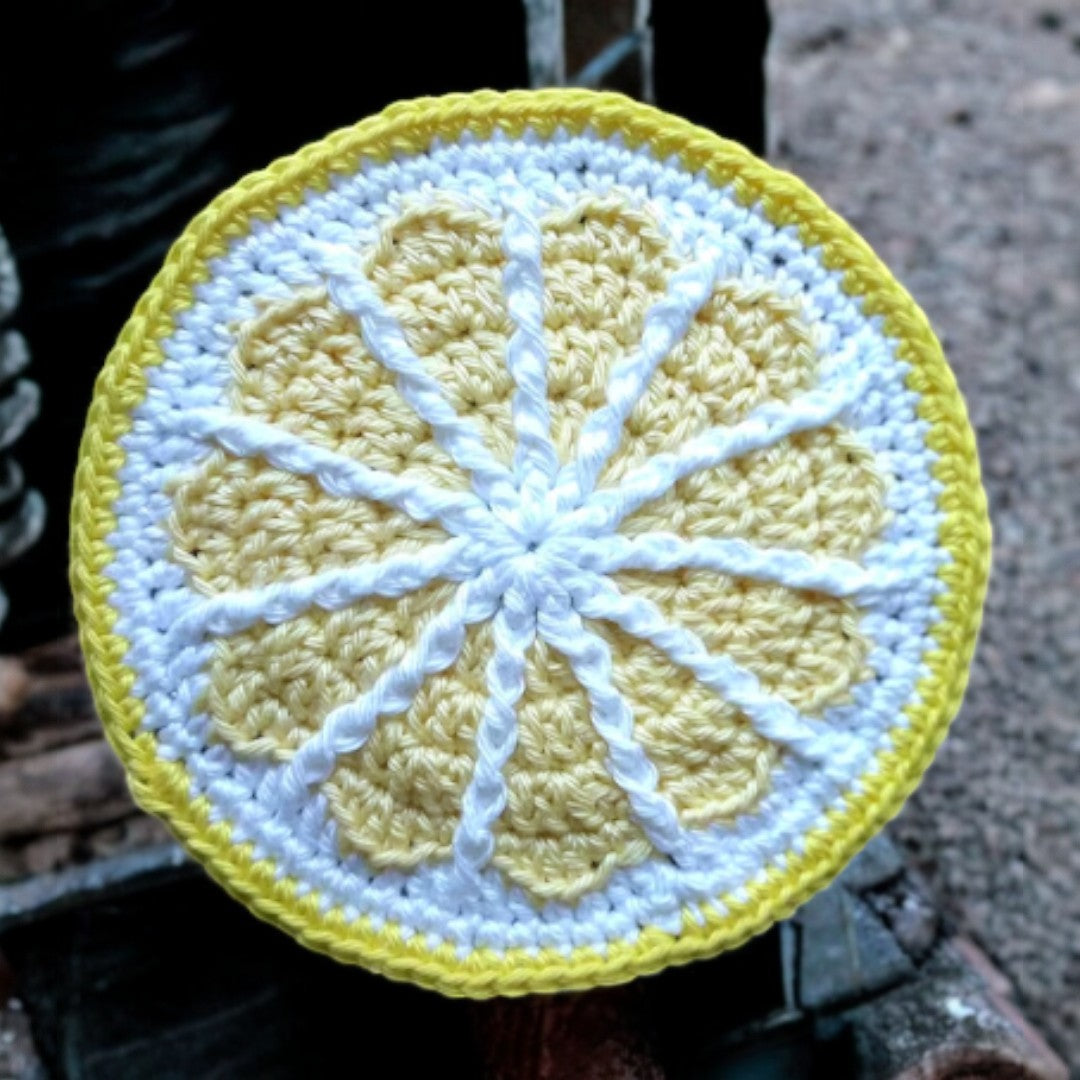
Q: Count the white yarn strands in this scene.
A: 11